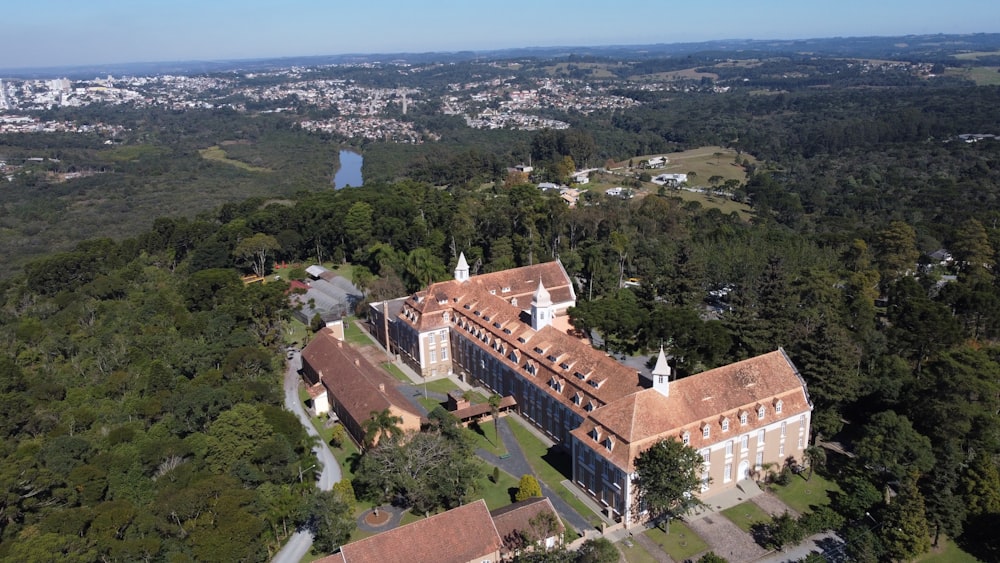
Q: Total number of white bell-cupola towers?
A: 3